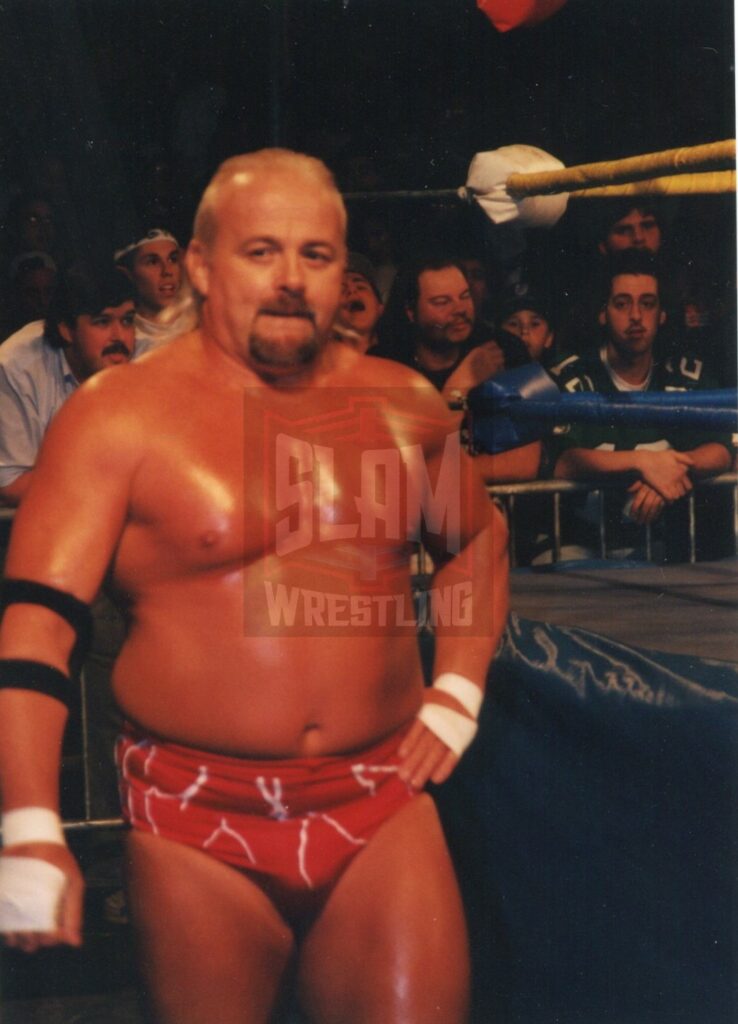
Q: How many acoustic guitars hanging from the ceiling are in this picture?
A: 0